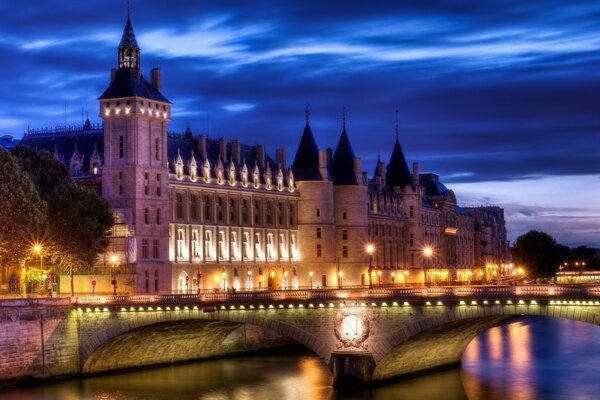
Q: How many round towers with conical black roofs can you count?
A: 3